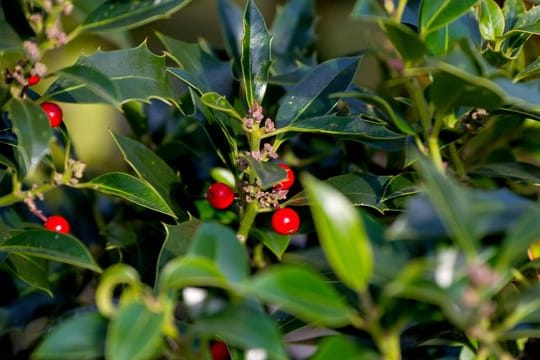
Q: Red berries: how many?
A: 7